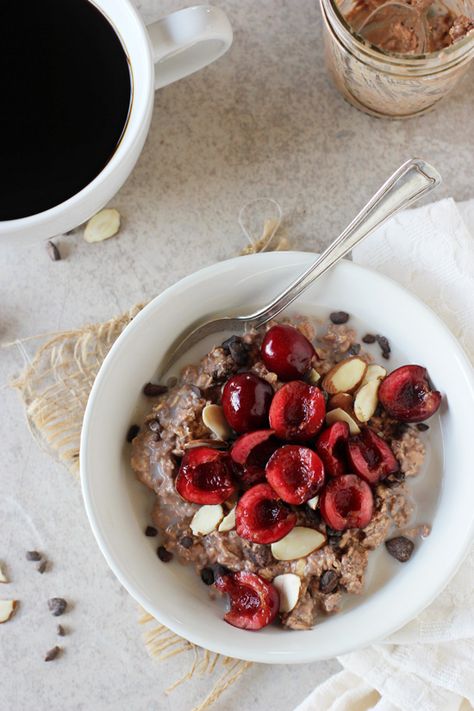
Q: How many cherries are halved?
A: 10